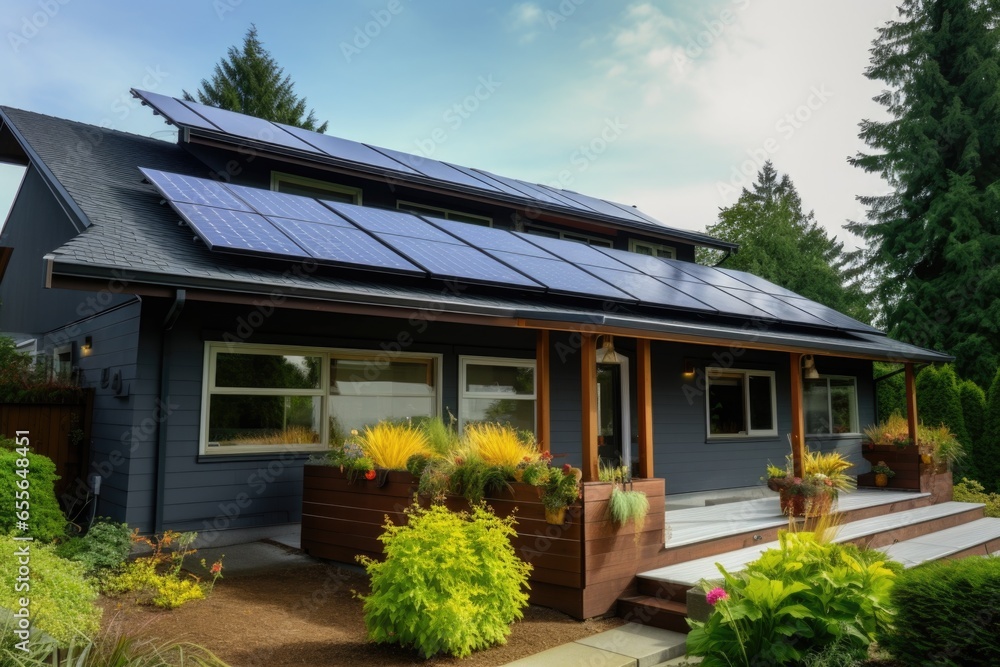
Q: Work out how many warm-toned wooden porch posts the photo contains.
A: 5